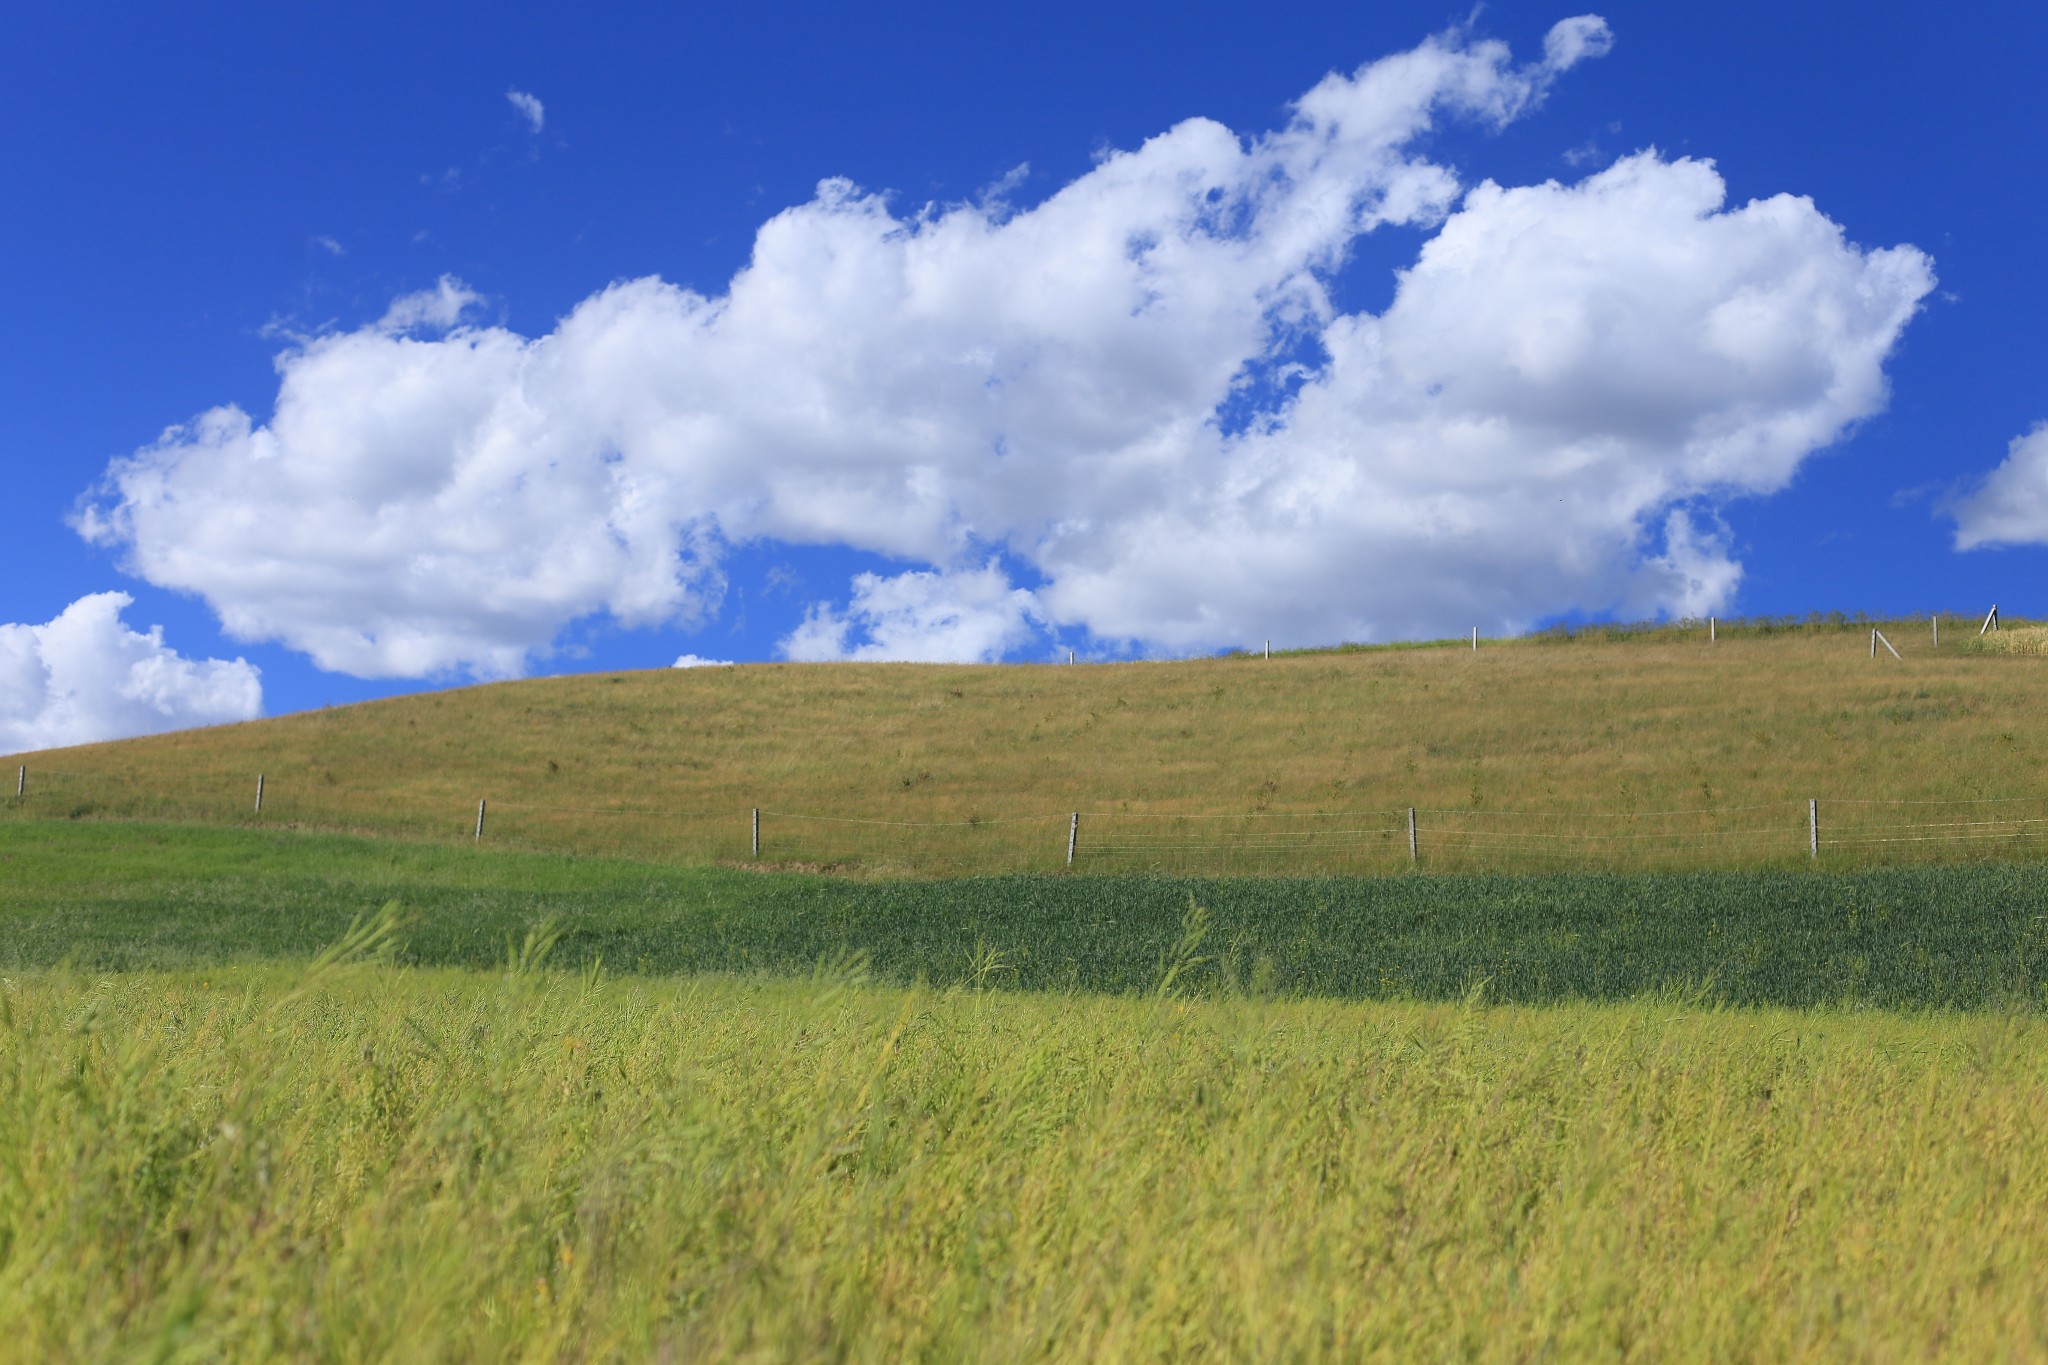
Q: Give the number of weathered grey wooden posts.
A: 14